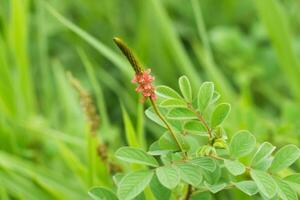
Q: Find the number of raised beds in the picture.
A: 0